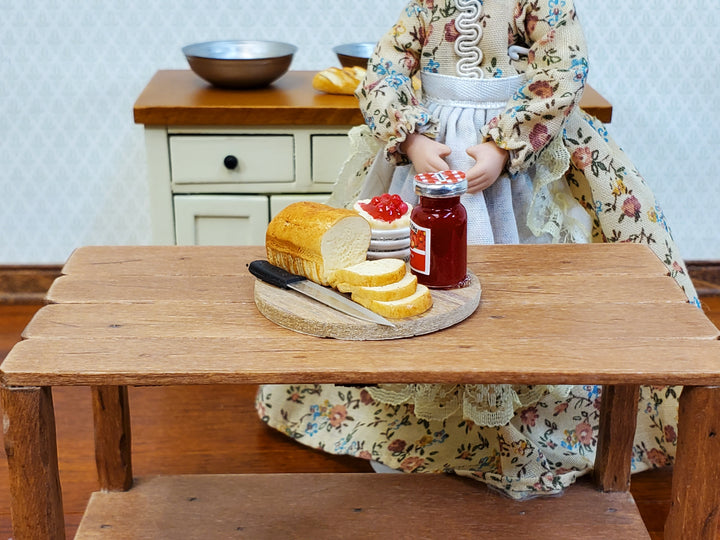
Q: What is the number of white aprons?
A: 1